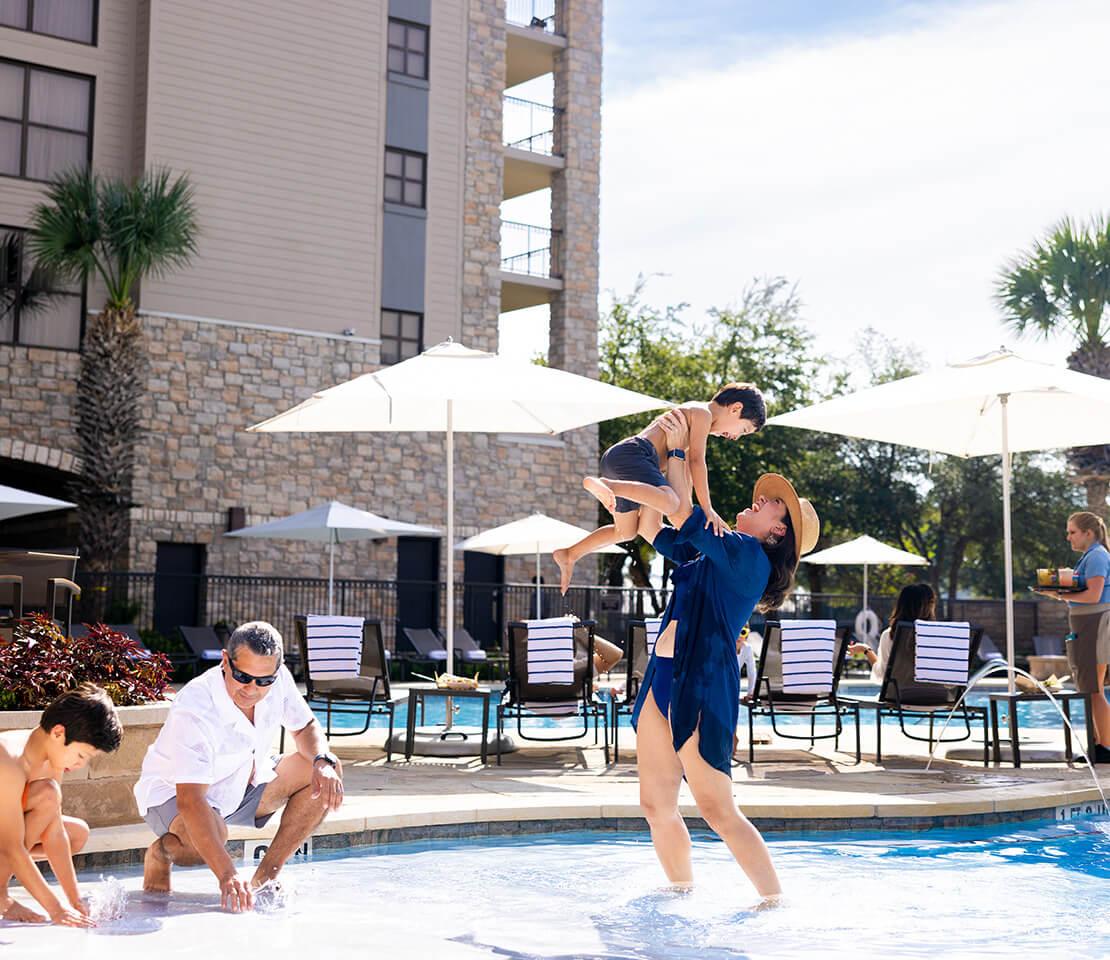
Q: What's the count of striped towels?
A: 5